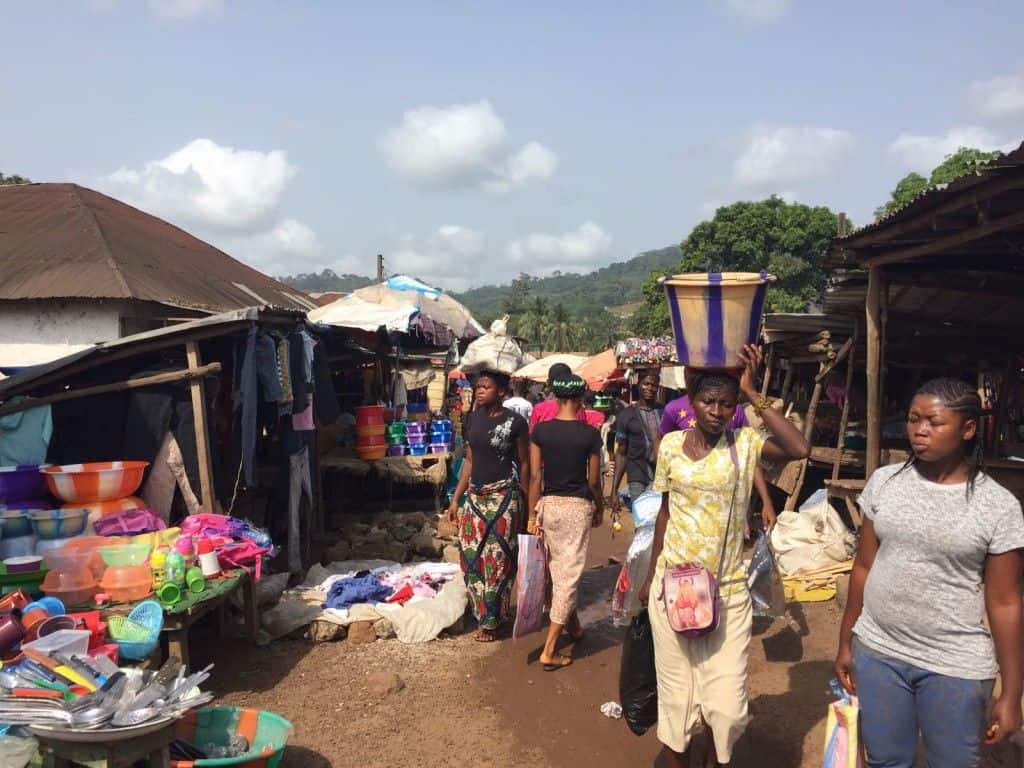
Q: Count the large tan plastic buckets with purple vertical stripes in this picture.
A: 1